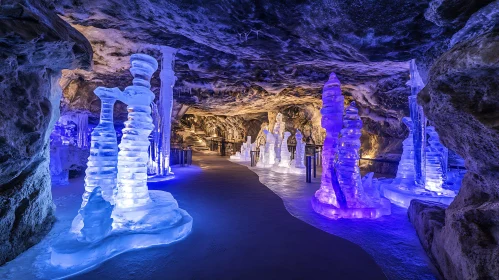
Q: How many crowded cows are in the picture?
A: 0